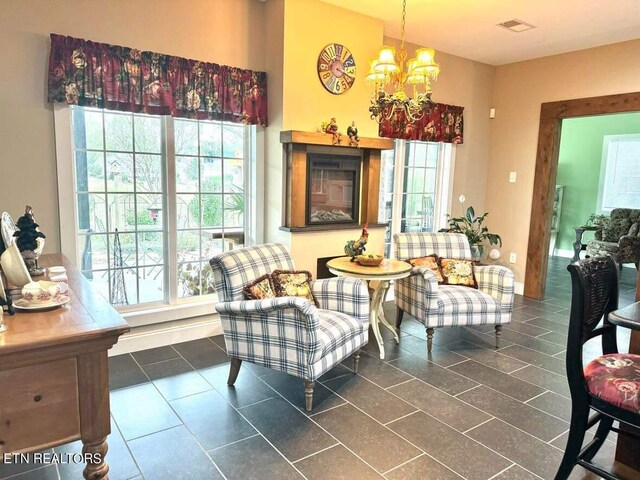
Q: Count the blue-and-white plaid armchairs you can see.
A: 2